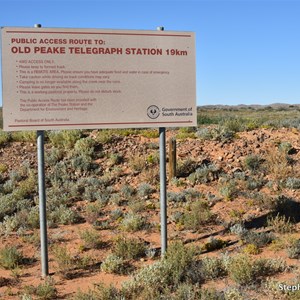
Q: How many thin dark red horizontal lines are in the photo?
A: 2